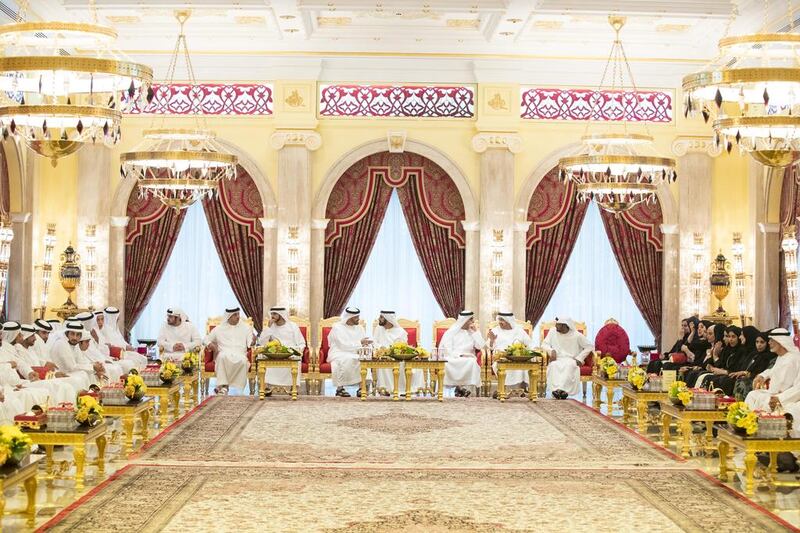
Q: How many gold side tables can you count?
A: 13